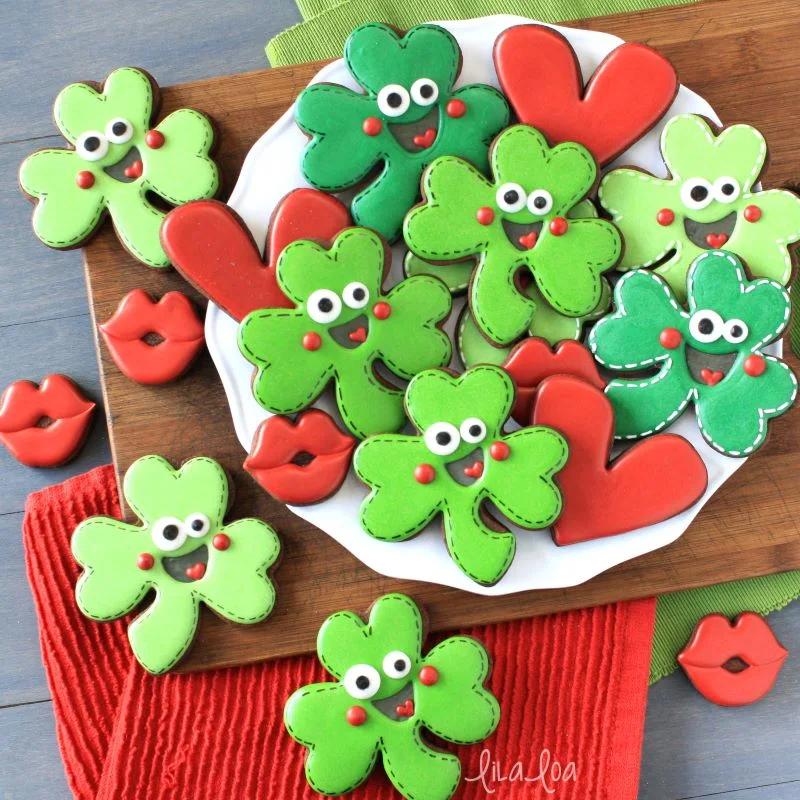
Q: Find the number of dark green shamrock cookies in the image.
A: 2